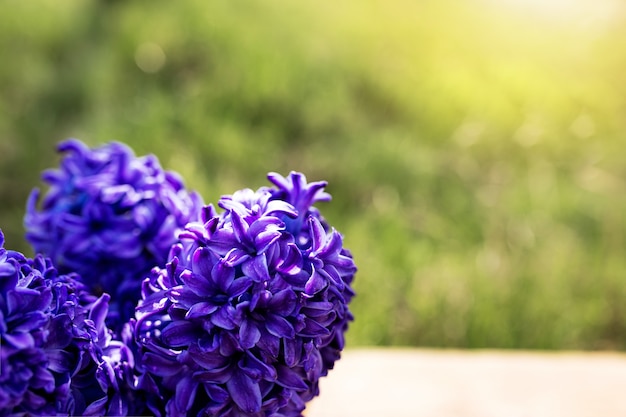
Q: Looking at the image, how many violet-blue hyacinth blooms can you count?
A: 3